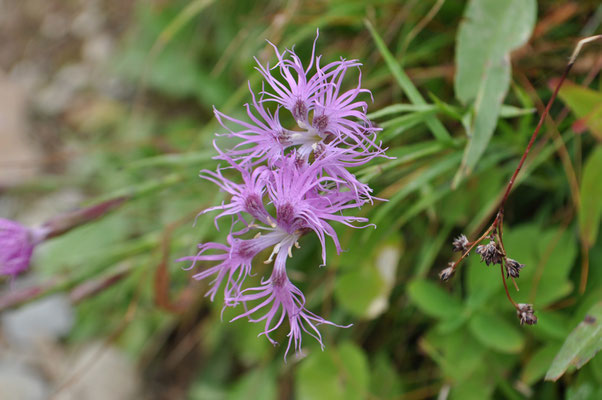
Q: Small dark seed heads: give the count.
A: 5